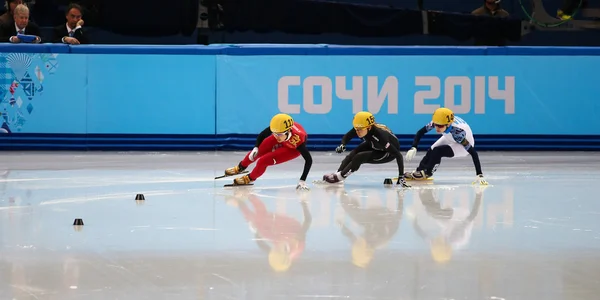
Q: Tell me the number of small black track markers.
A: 3